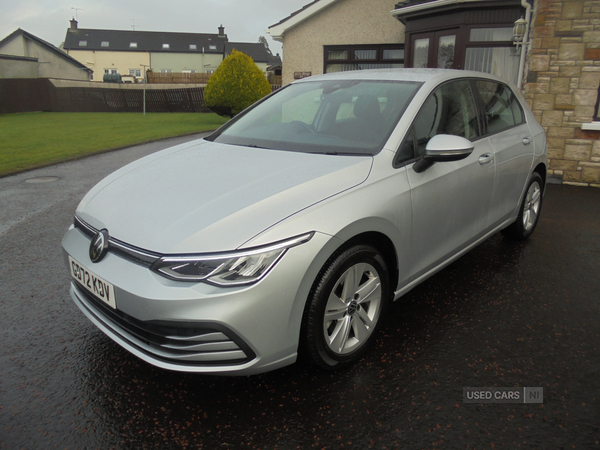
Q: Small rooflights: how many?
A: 6